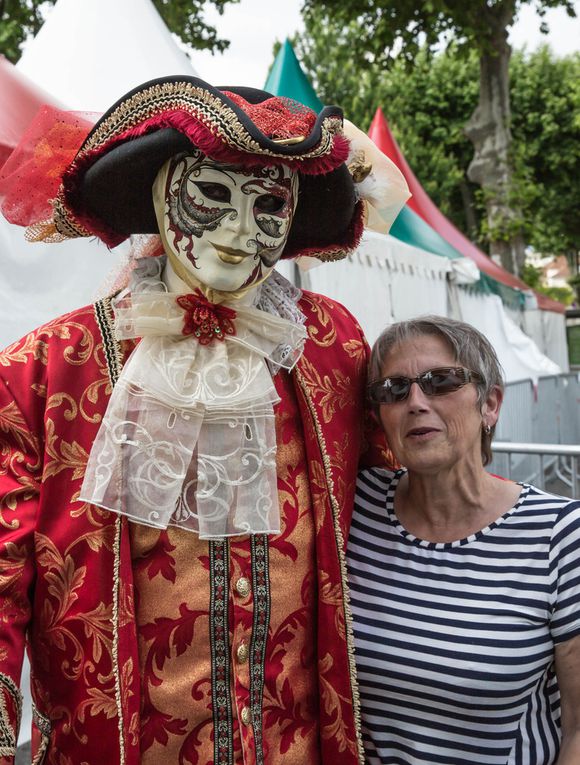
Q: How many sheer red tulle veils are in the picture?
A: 1